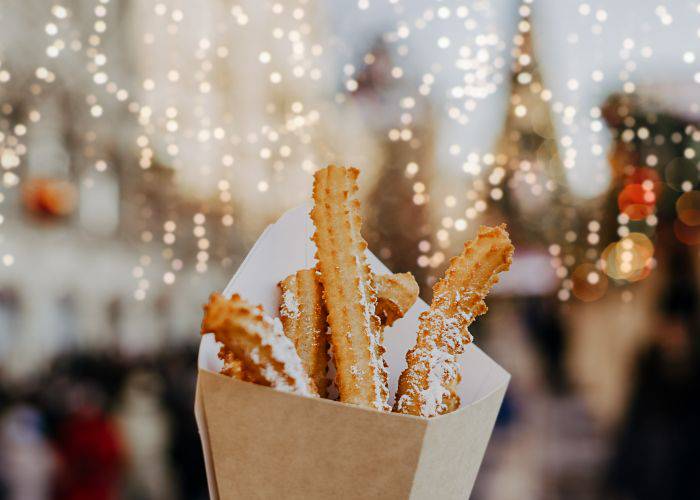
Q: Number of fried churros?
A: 5